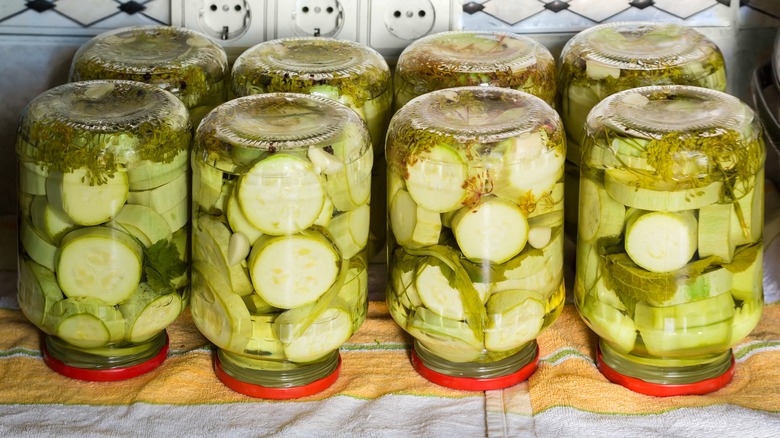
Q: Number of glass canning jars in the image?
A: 8